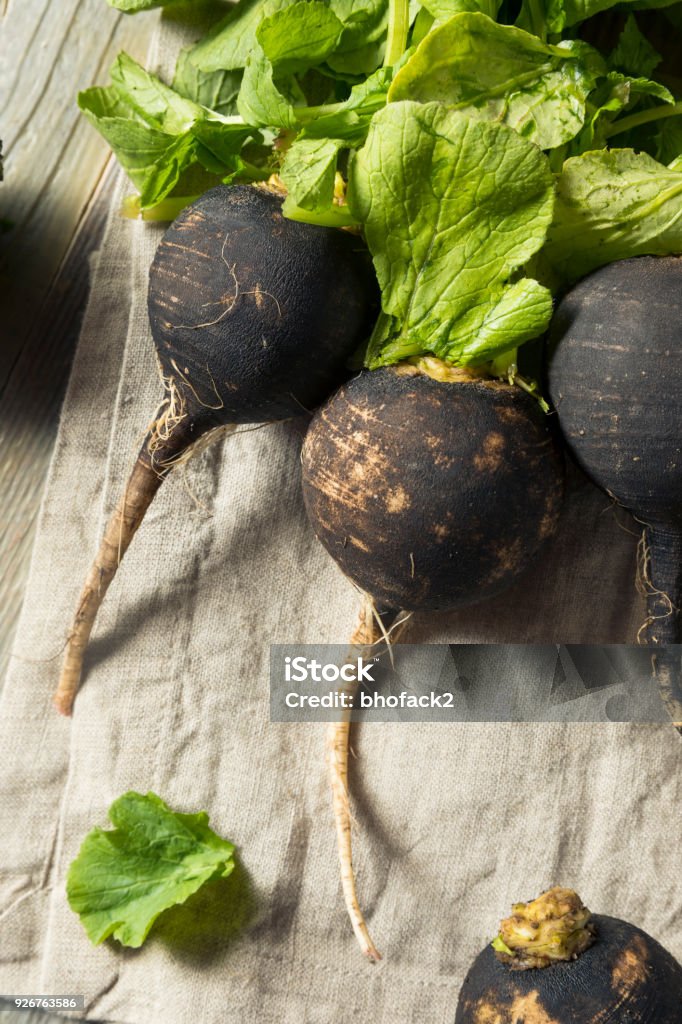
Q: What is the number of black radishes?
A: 4